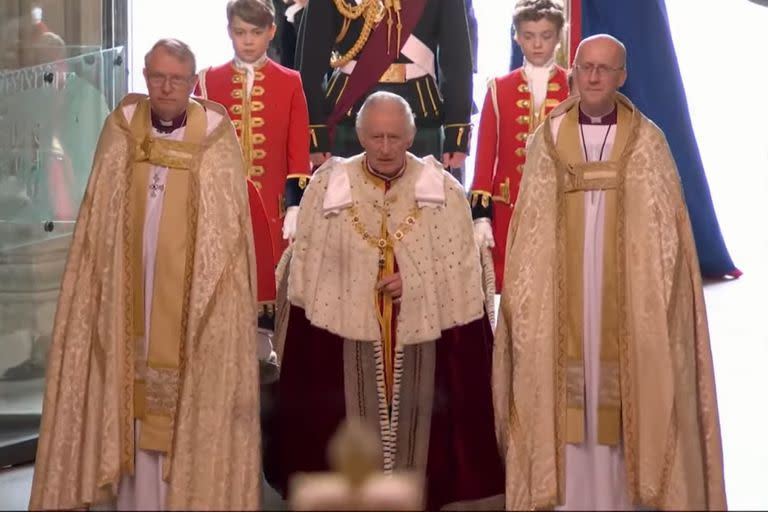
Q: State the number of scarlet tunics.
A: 2